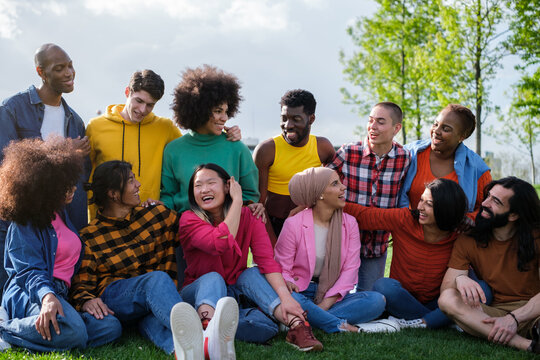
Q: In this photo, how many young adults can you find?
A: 12